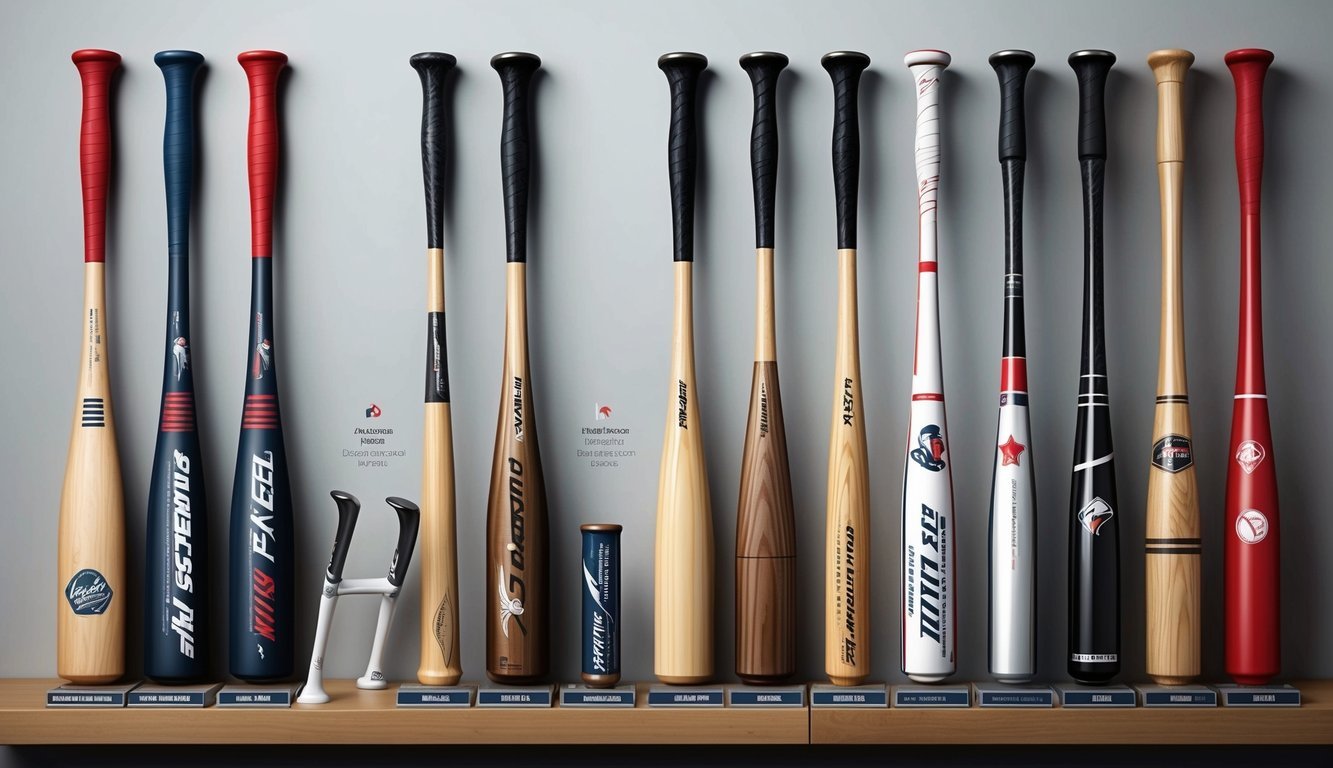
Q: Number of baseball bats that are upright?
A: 13